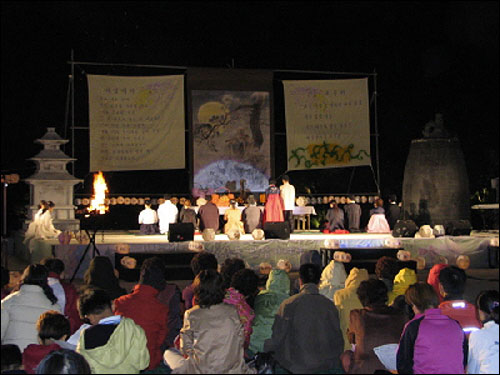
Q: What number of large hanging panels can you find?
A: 3